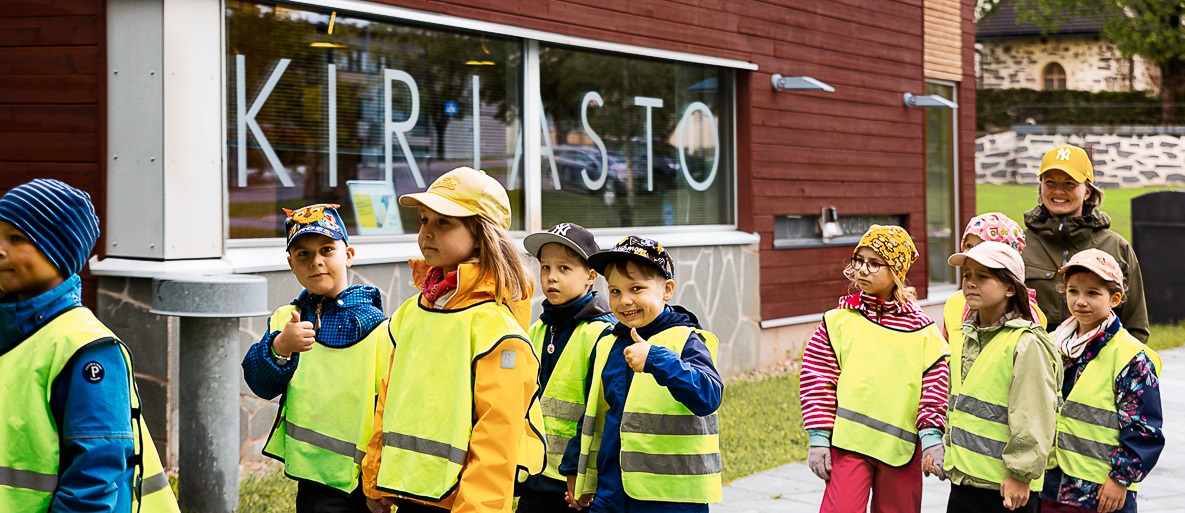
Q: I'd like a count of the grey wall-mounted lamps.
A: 2